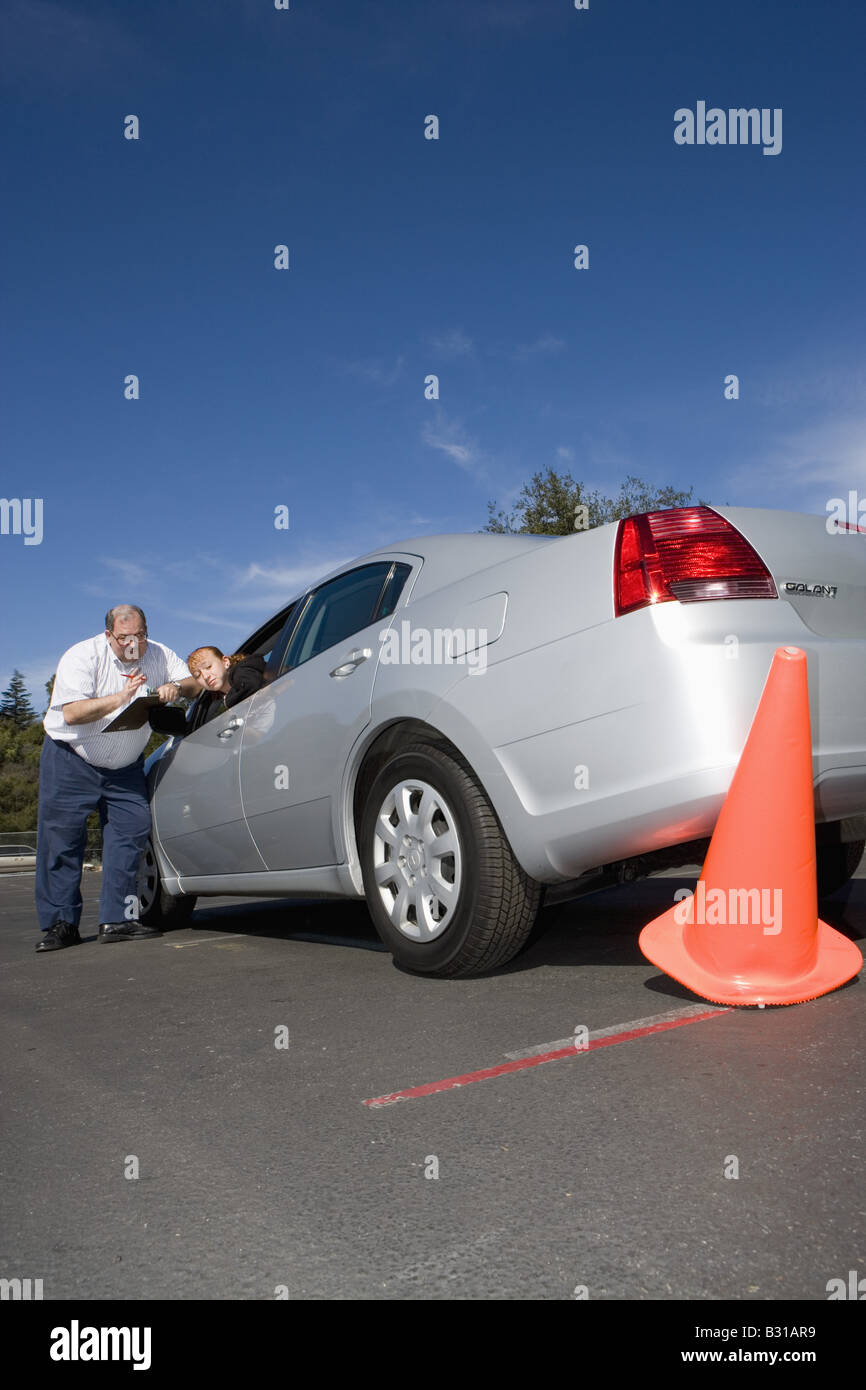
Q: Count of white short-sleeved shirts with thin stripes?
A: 1